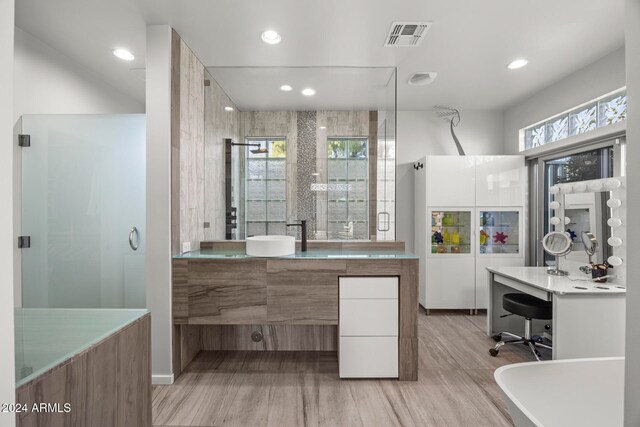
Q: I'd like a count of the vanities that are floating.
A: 1